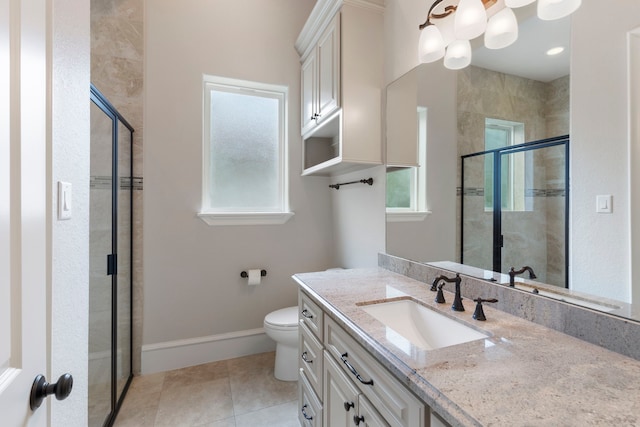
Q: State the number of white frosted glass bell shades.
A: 6